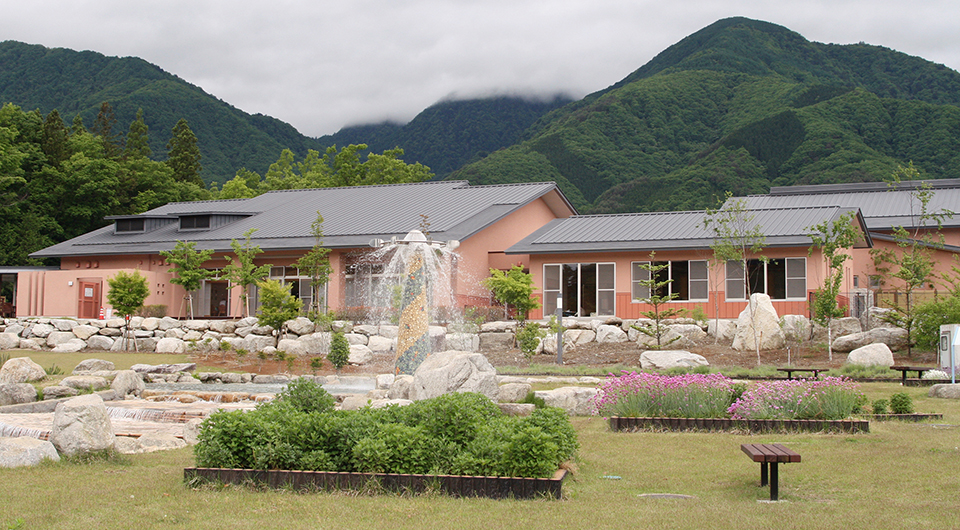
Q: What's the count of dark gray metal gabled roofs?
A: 3